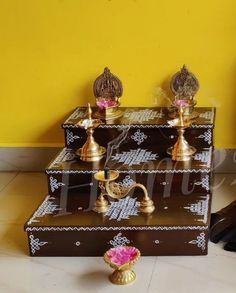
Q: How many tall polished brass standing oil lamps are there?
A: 2